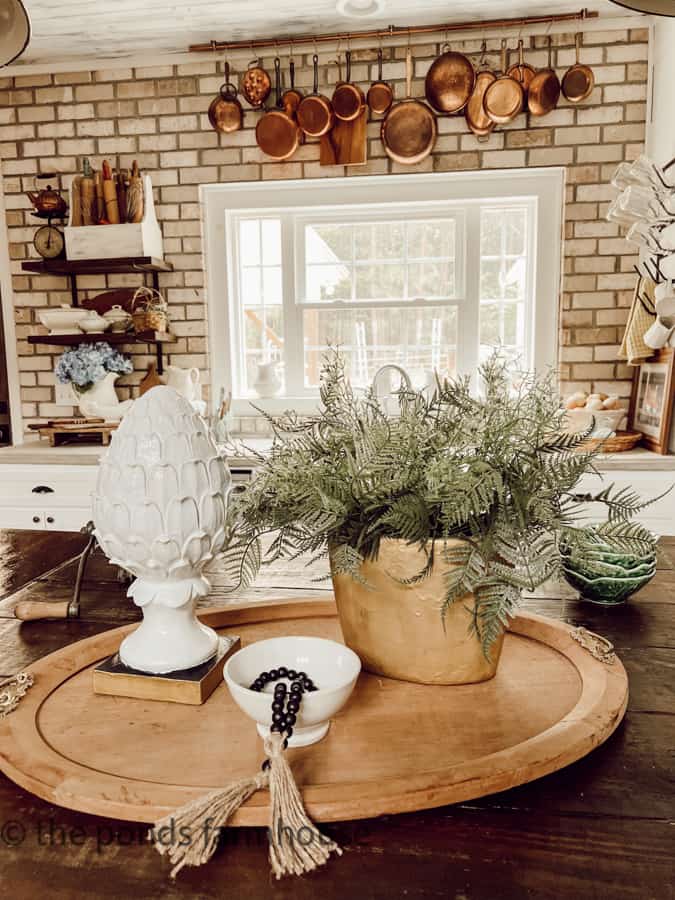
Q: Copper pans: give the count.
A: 14